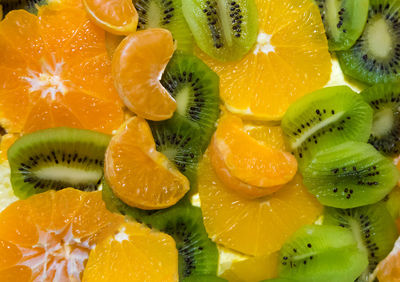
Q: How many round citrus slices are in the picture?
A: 5